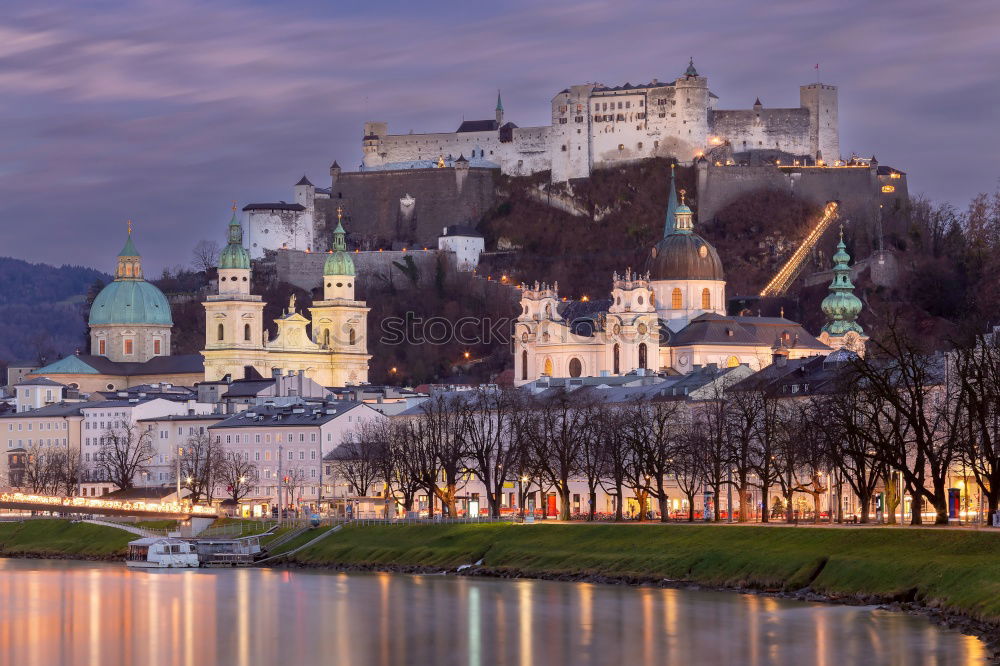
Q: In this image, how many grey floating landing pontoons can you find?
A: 1